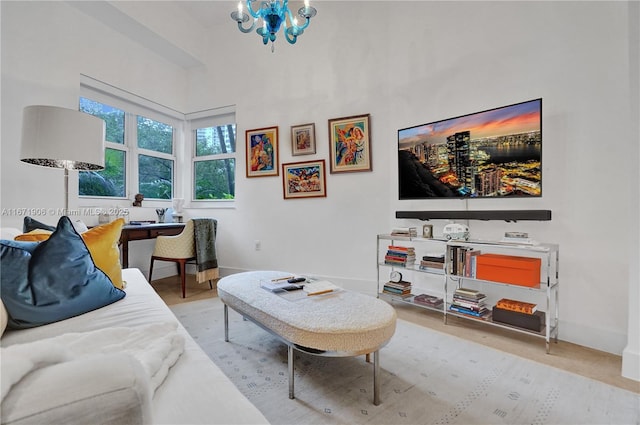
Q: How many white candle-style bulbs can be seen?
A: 4